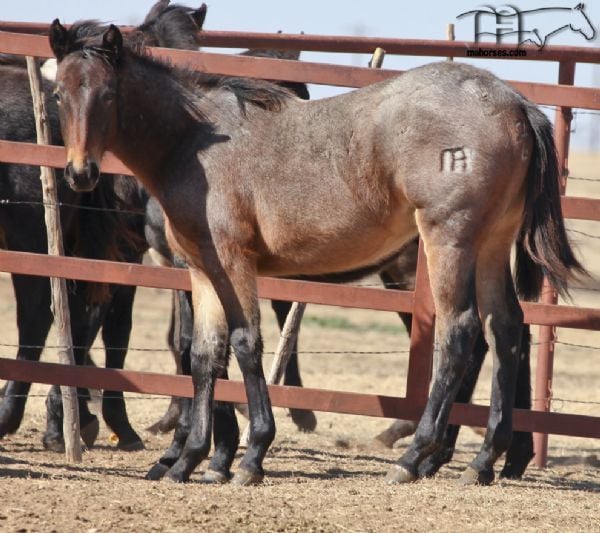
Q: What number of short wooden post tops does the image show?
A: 2